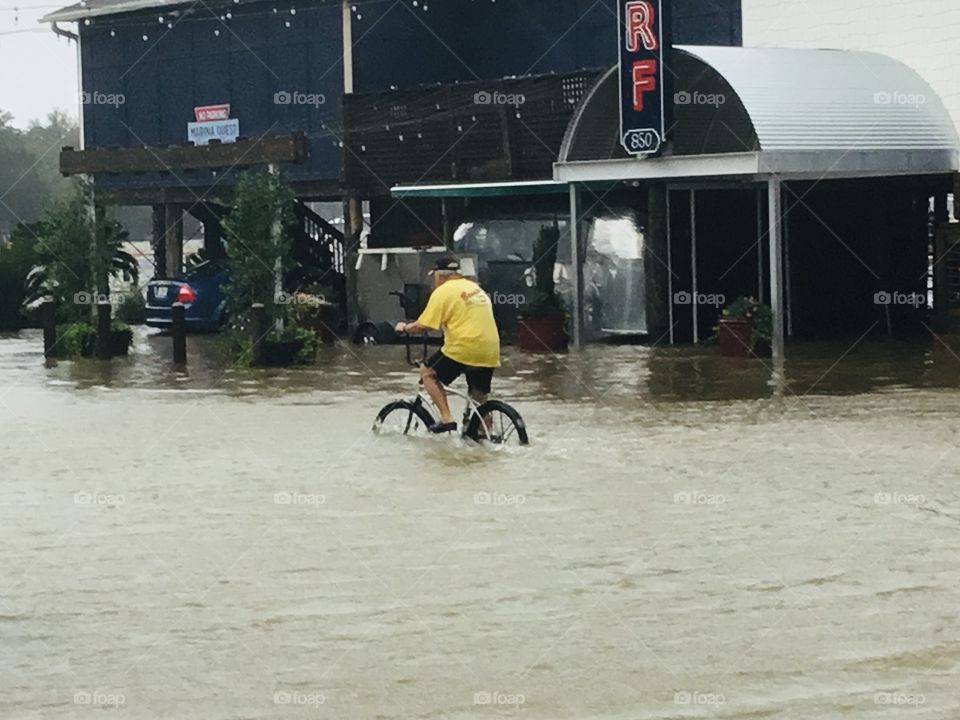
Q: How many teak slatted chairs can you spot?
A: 0